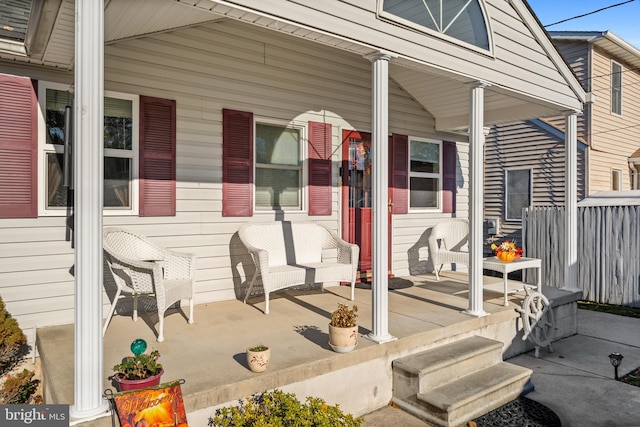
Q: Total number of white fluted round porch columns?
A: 4